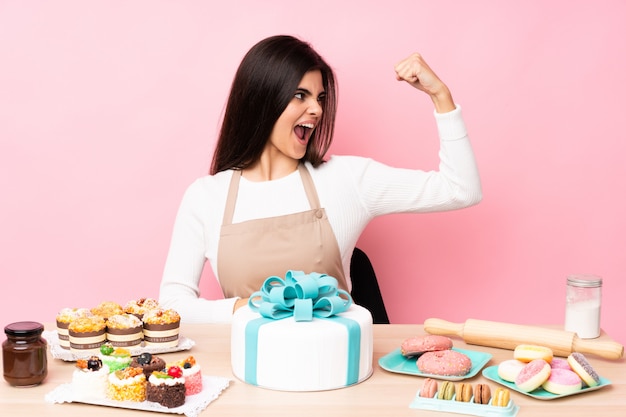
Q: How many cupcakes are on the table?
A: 12